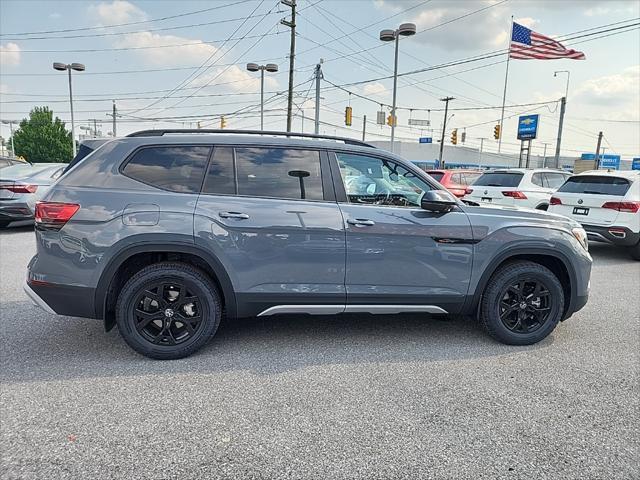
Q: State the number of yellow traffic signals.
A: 6